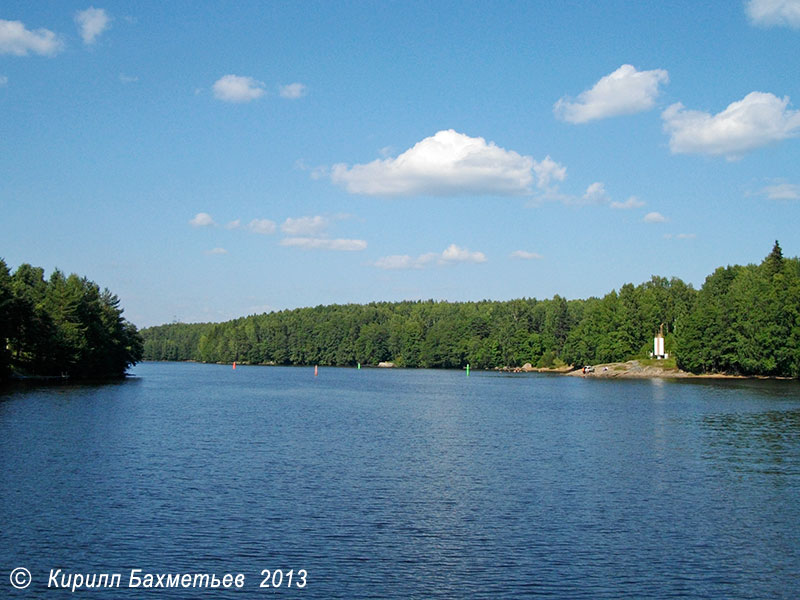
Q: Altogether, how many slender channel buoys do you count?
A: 4